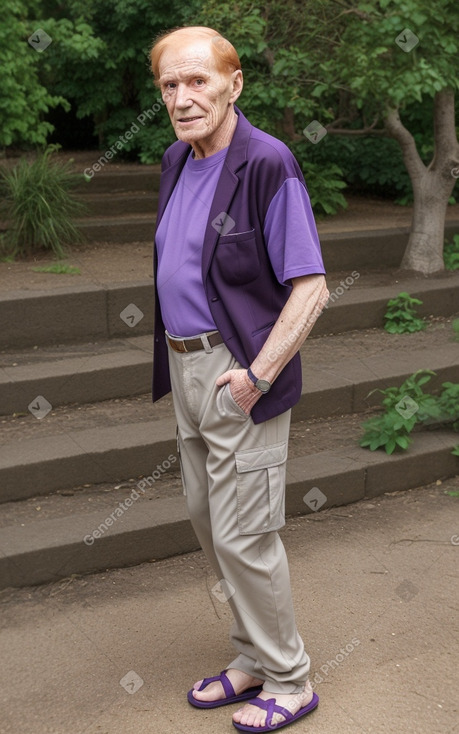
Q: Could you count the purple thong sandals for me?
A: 2